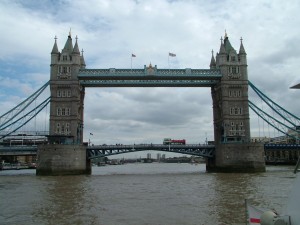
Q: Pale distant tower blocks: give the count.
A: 3